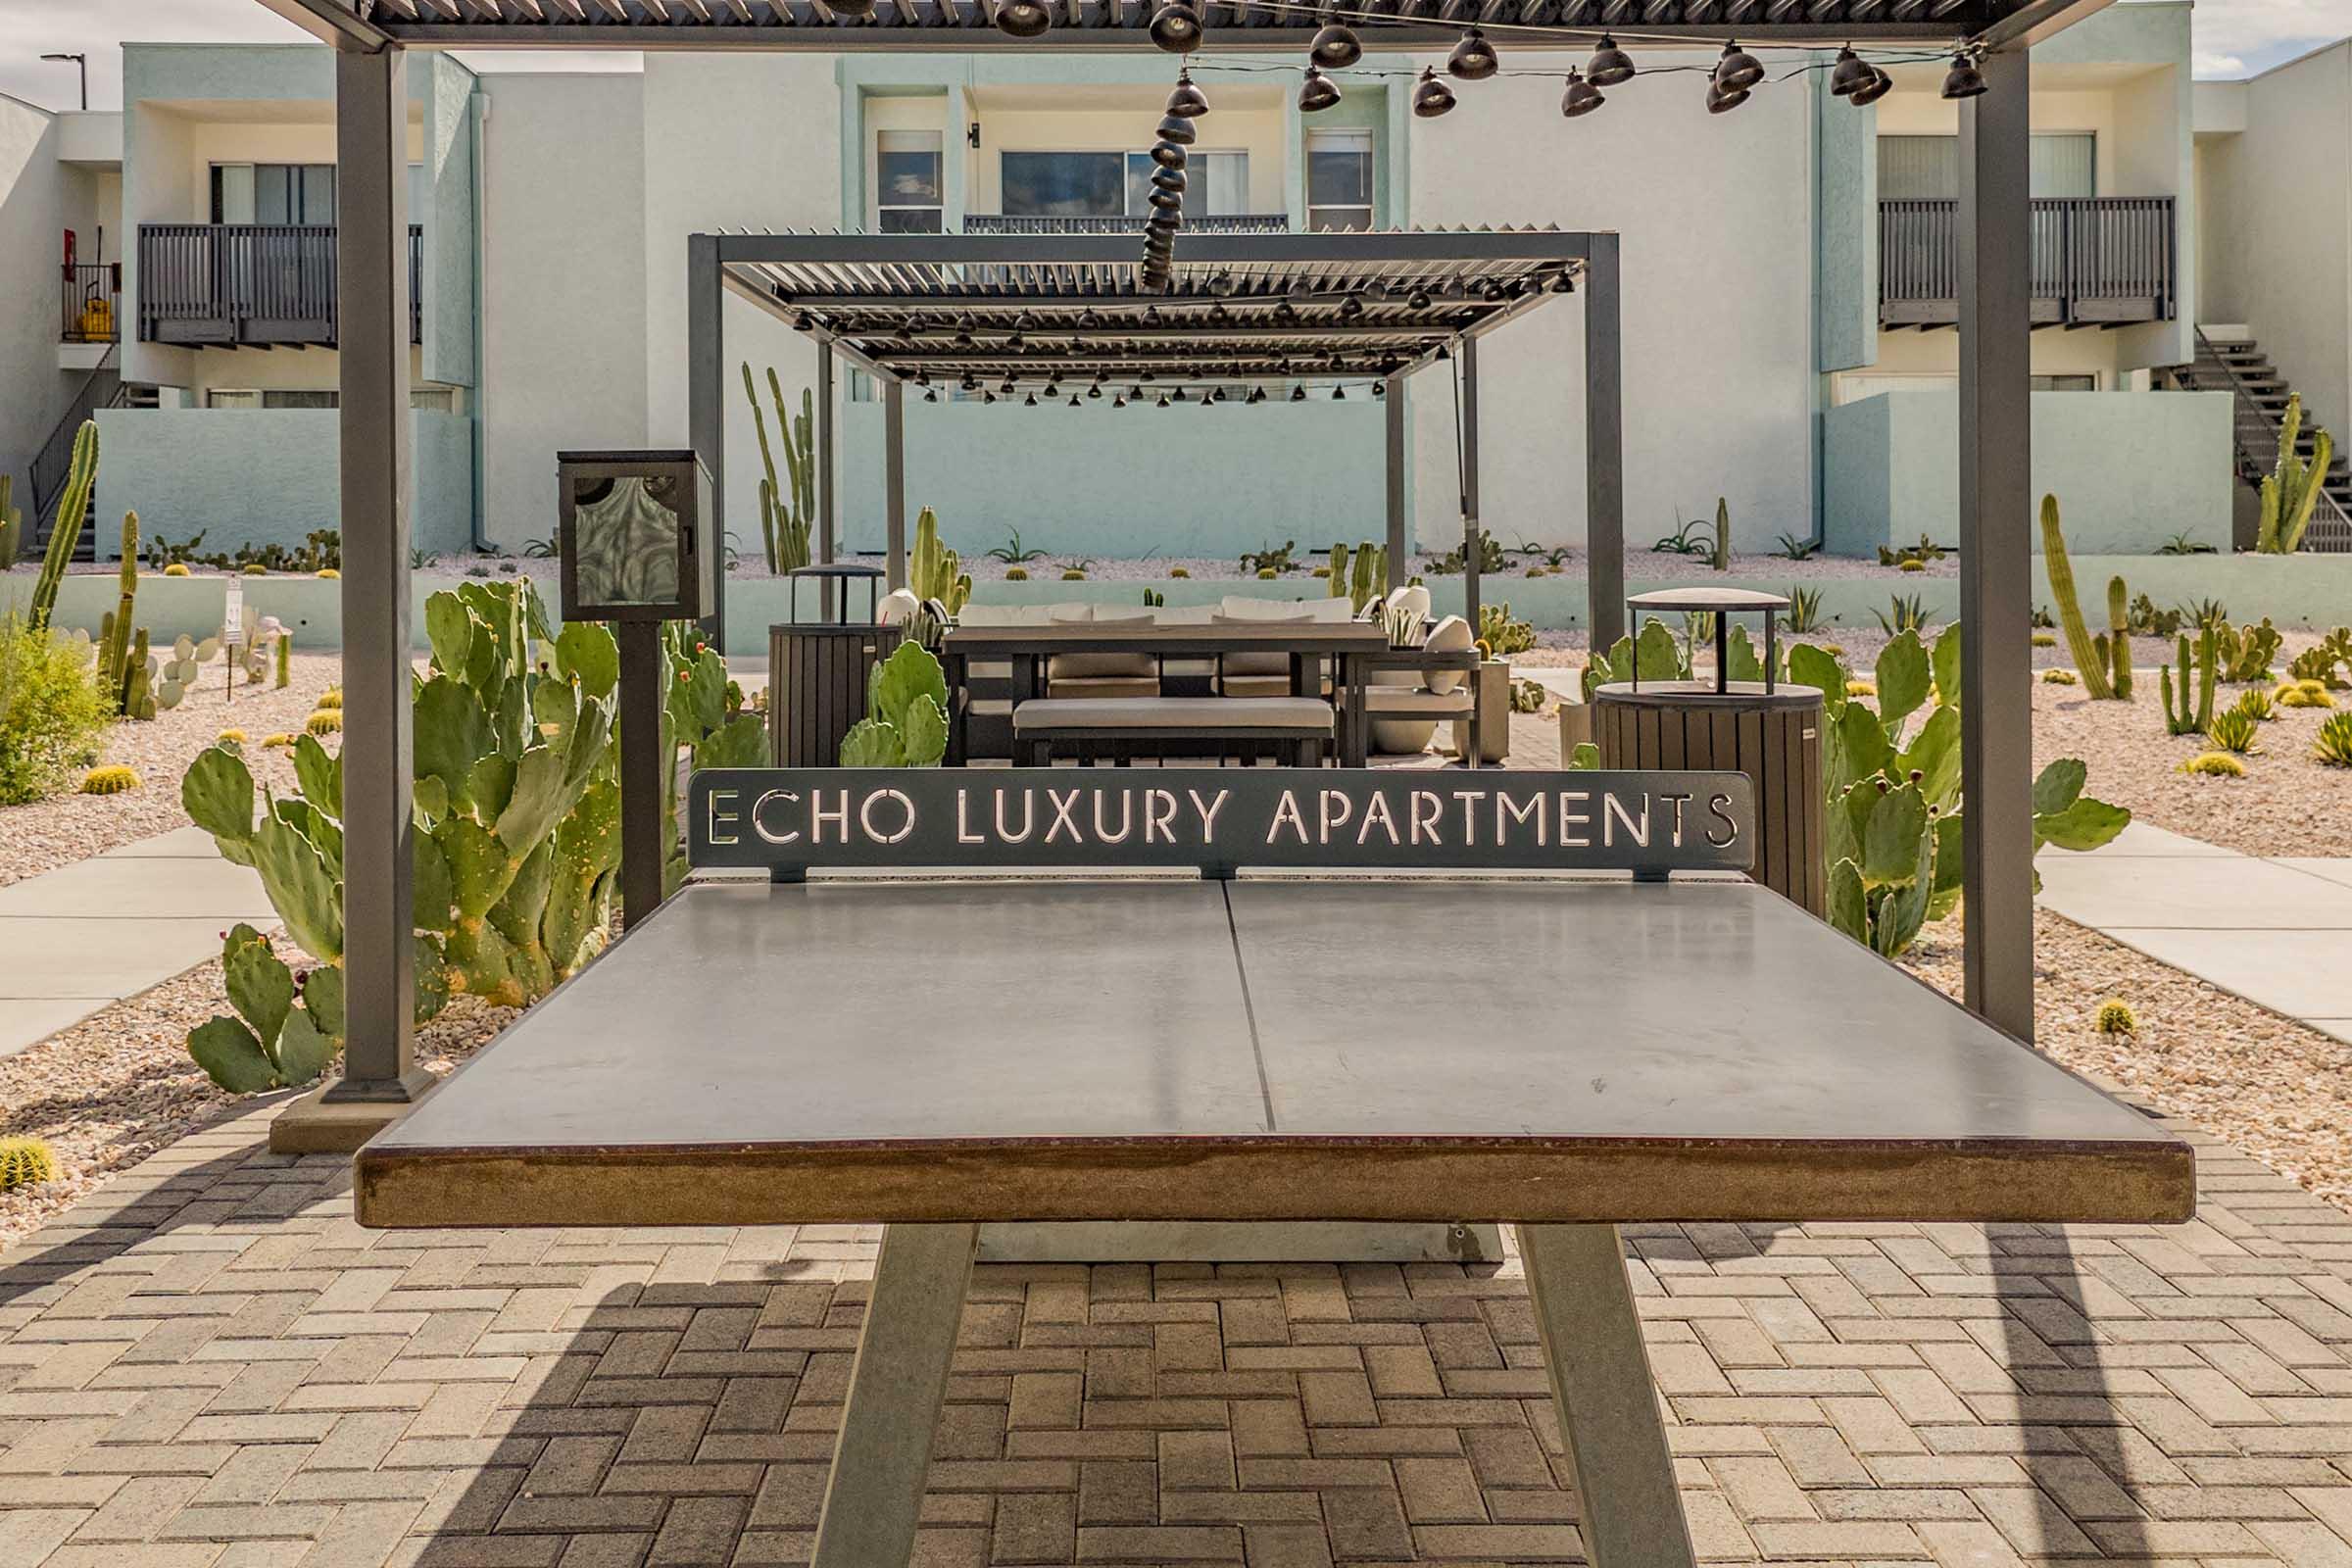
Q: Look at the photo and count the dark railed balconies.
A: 3